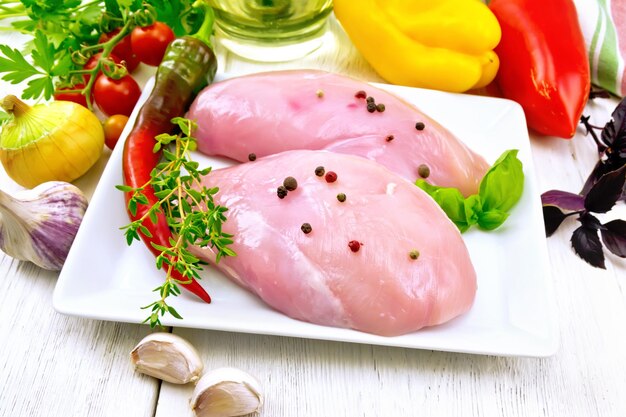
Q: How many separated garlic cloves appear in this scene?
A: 2